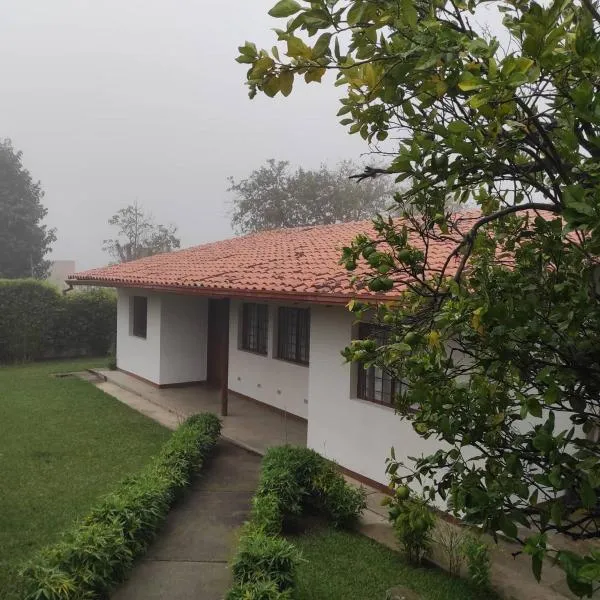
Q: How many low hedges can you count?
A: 2